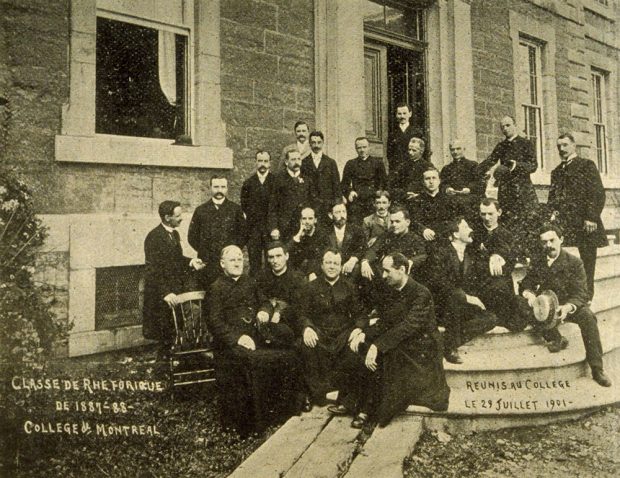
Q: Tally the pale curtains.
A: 1